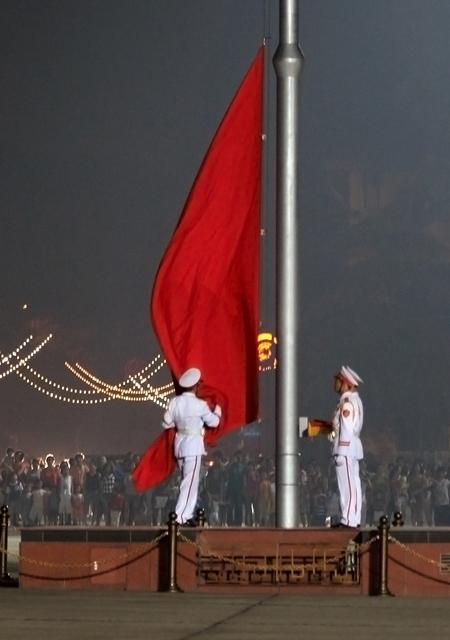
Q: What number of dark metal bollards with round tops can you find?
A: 5